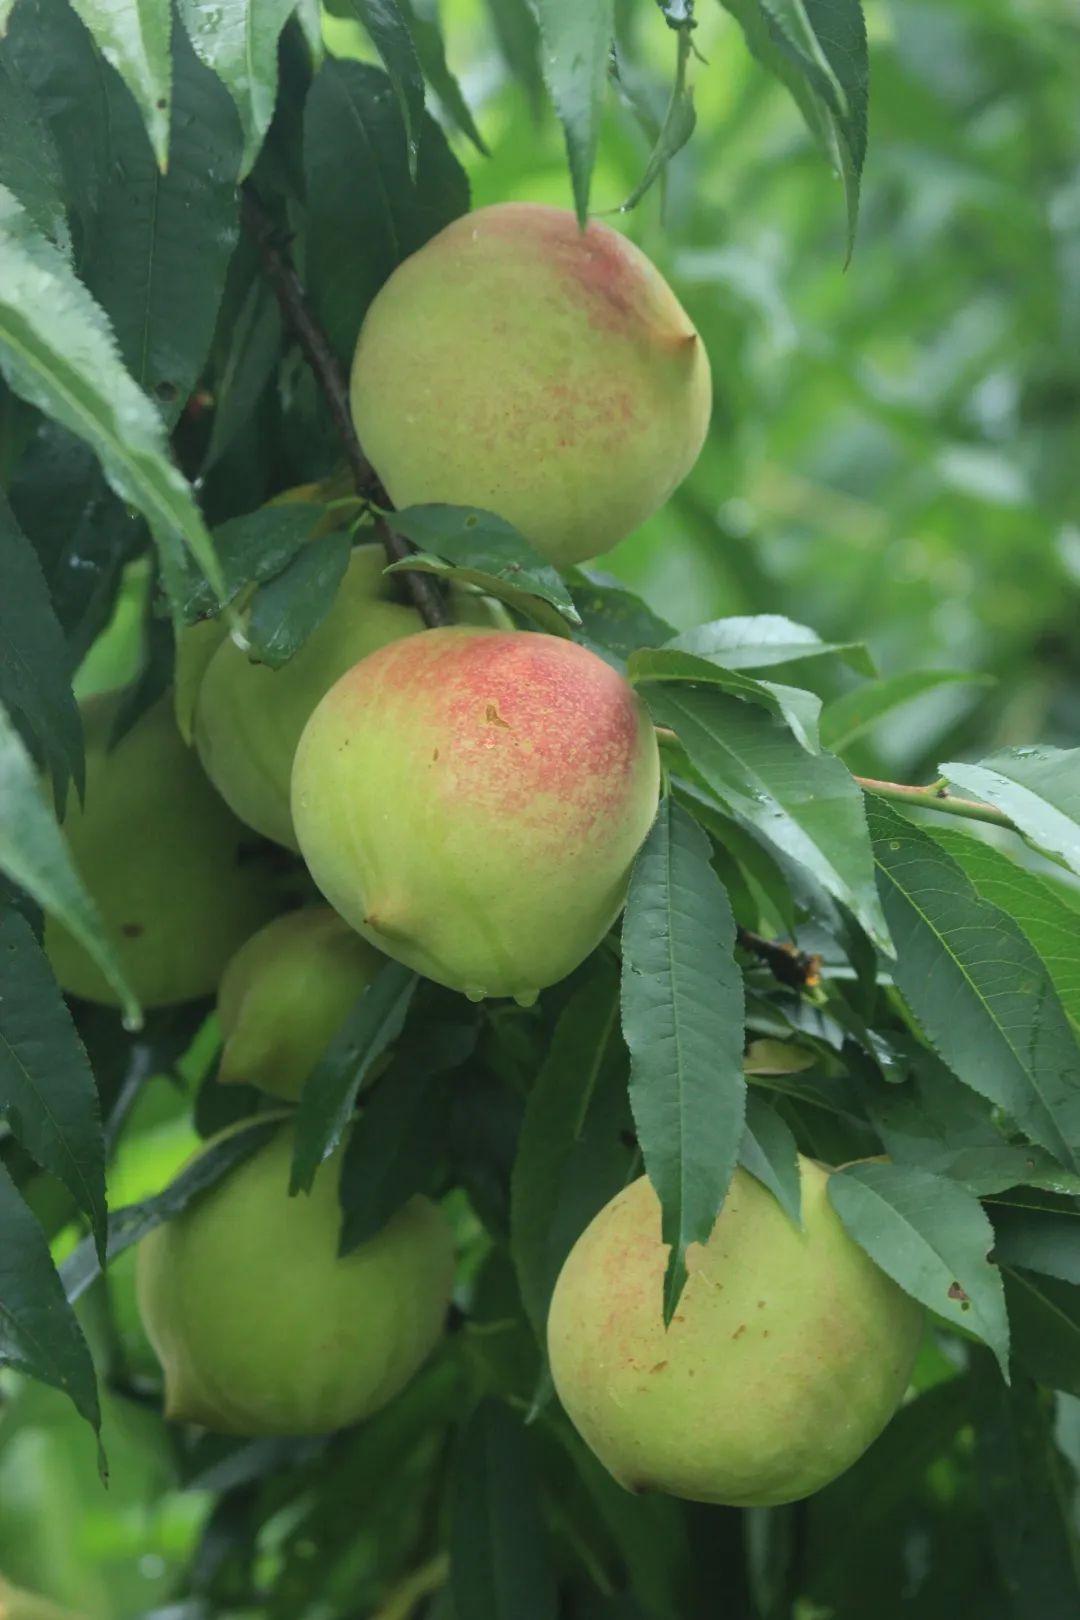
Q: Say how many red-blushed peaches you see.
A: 3